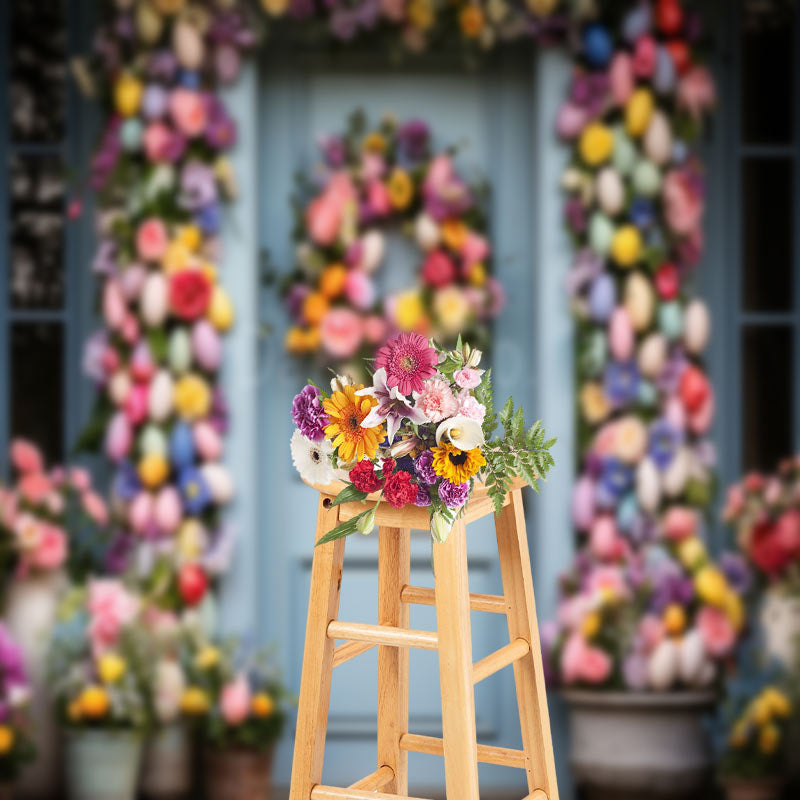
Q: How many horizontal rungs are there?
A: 8